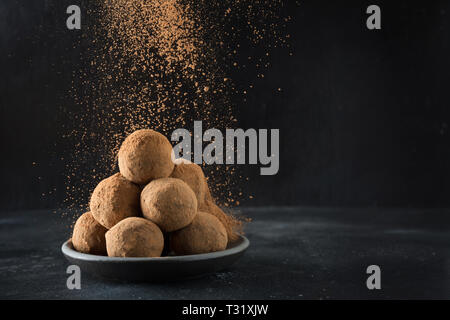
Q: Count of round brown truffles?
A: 7